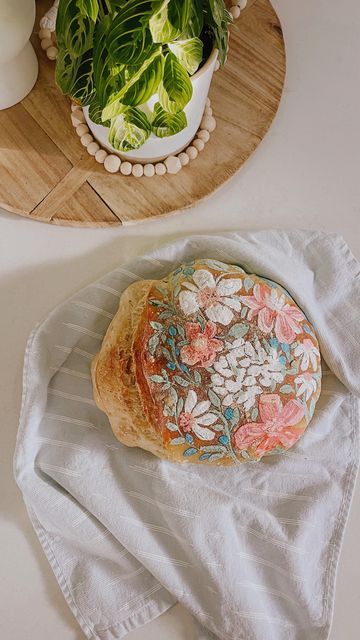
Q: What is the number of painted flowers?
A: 8